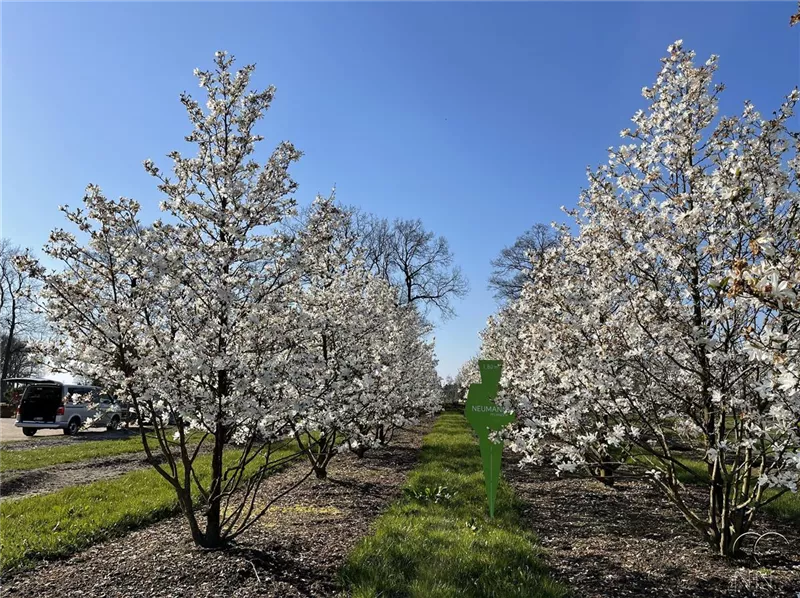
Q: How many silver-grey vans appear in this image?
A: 1